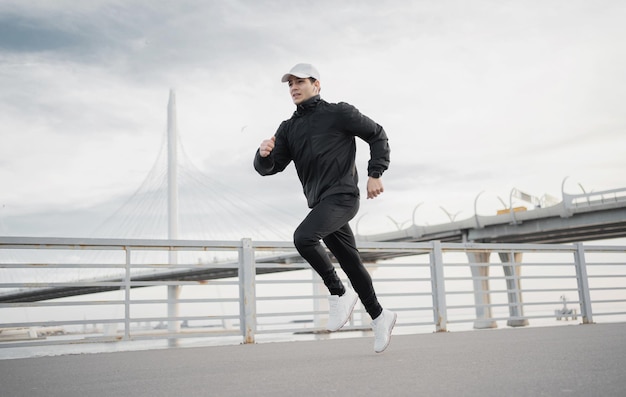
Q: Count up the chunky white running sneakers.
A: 2